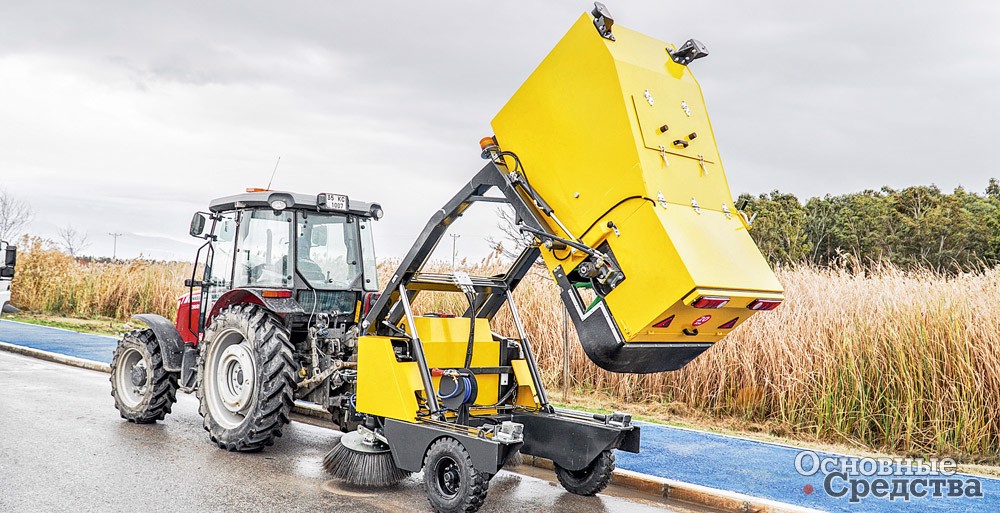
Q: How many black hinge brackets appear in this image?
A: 2